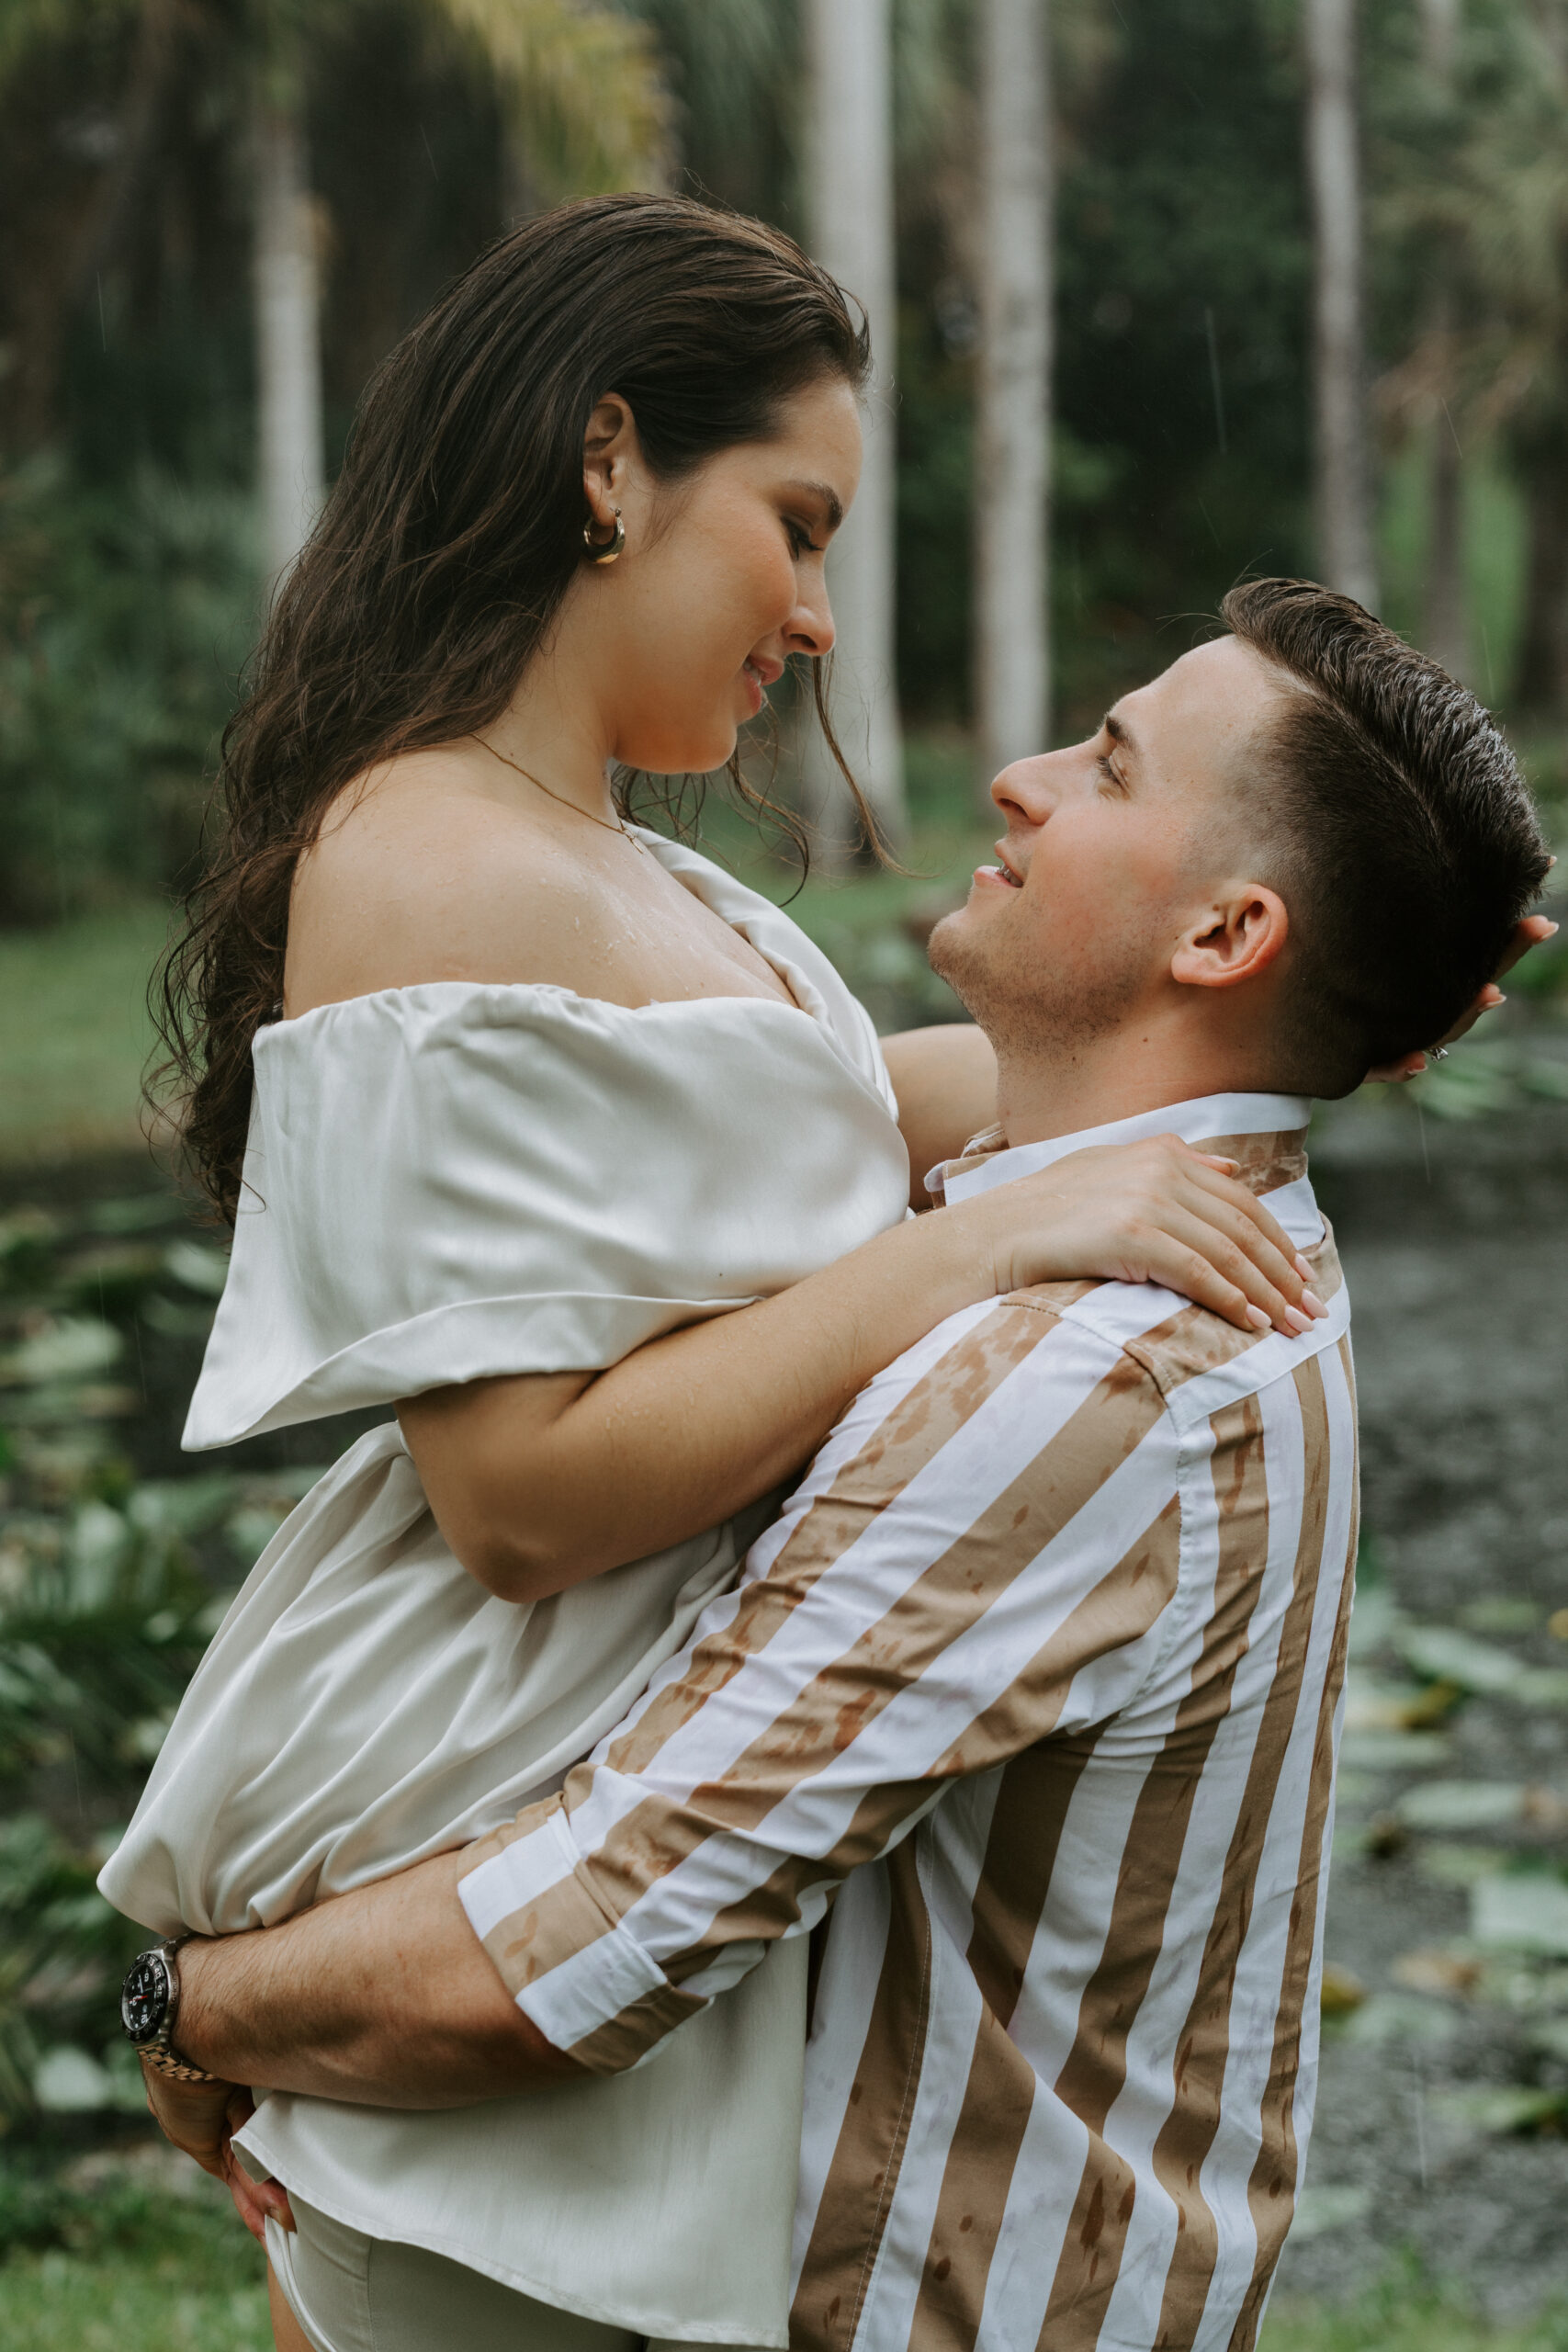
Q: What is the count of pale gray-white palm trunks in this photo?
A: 4